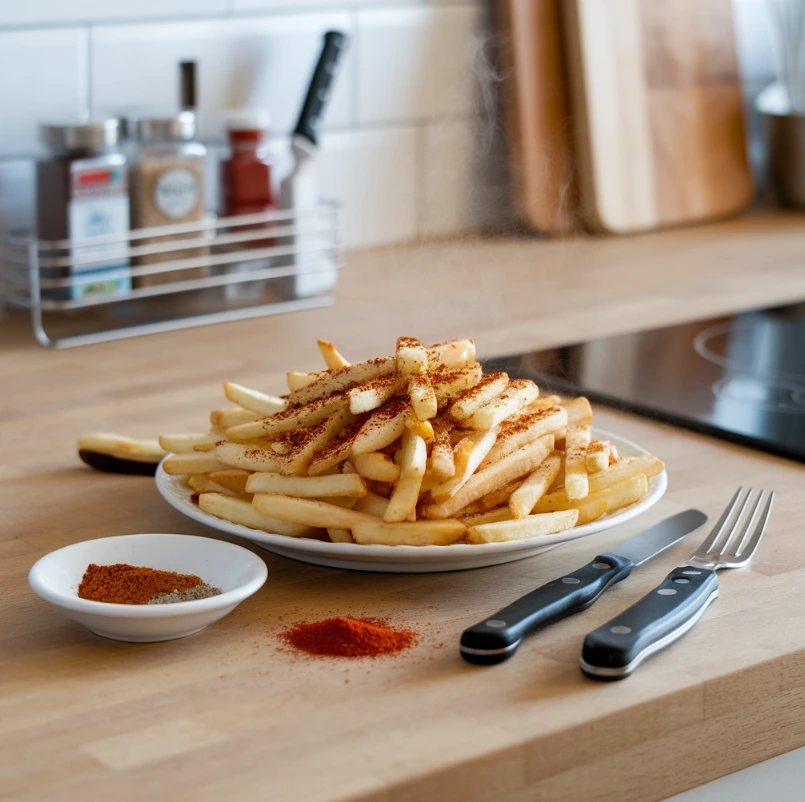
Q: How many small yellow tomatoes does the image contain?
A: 0